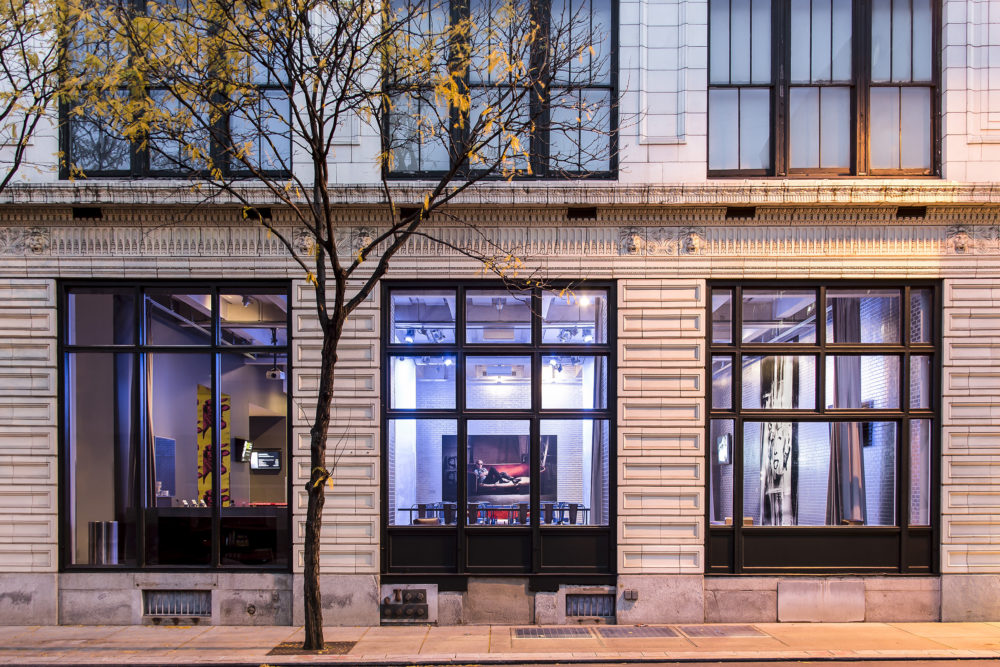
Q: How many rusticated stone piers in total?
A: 4